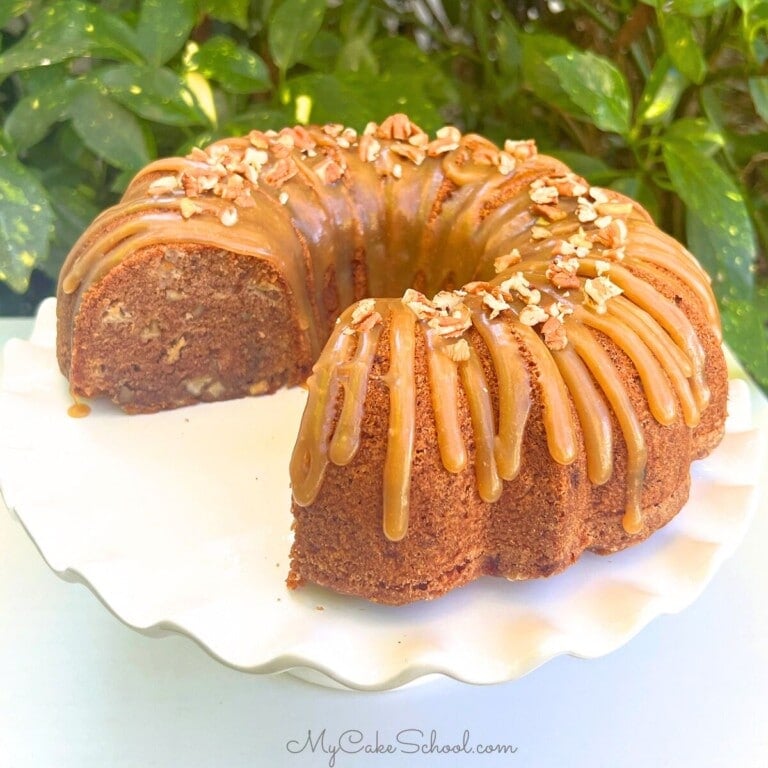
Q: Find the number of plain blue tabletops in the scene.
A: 1